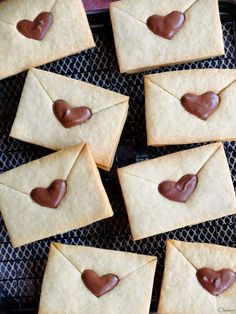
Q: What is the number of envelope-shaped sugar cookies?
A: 8